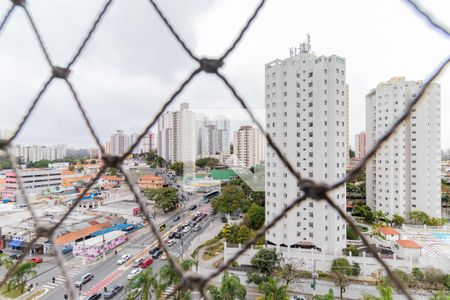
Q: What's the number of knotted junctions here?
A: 8